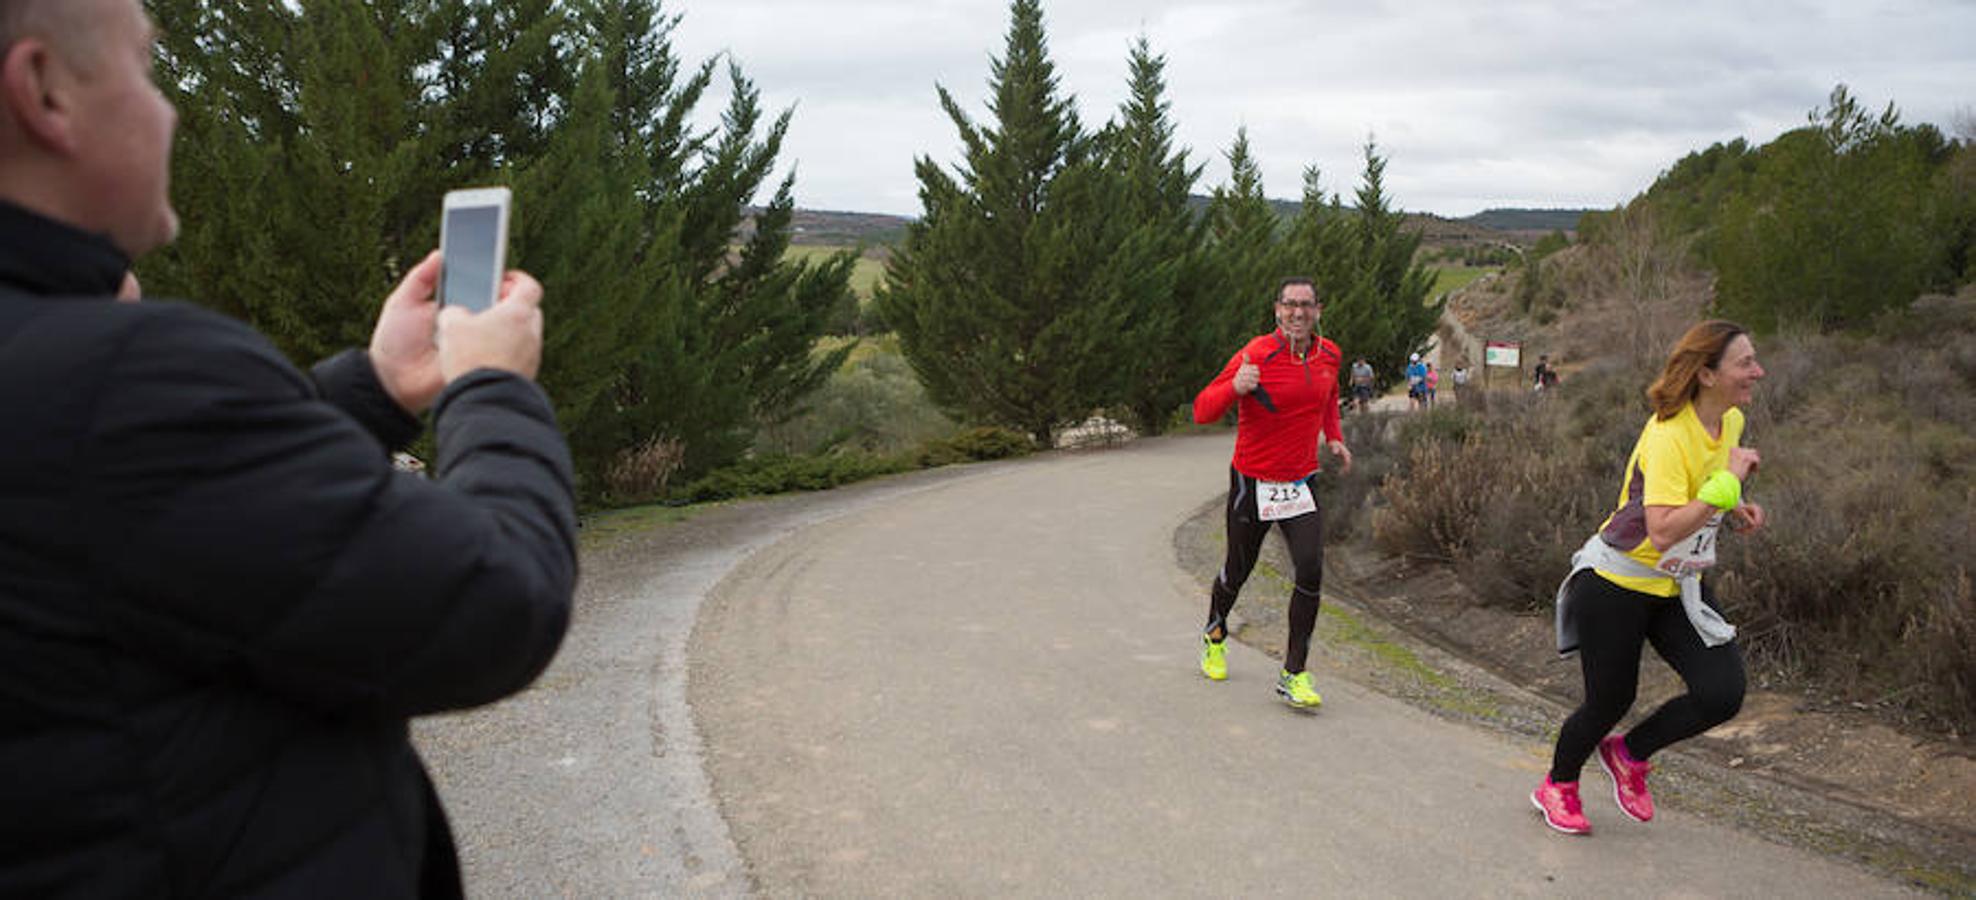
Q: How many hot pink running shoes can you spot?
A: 2